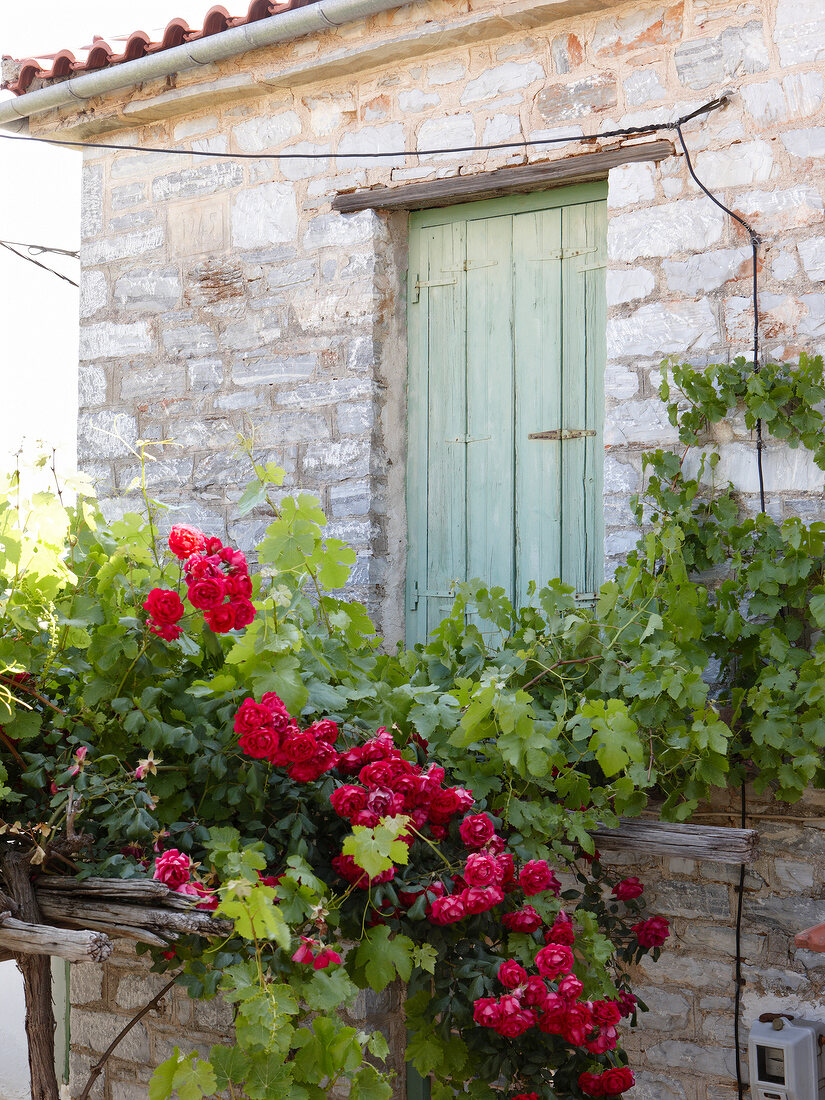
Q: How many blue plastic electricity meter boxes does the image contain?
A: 0